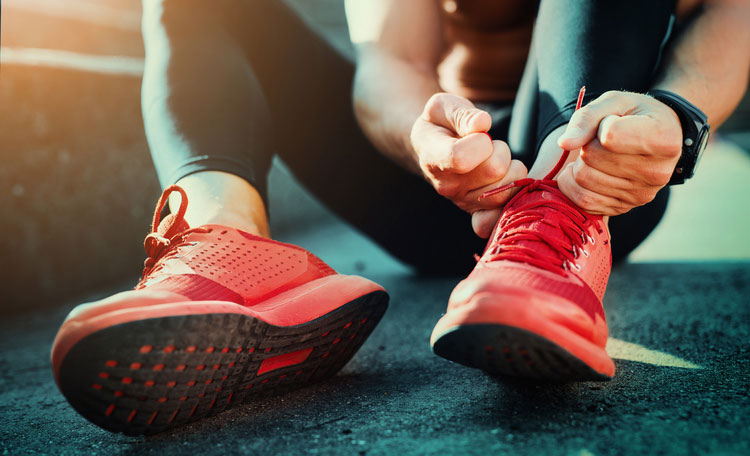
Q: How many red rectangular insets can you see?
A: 1